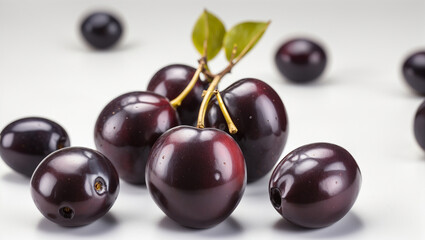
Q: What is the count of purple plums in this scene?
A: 11